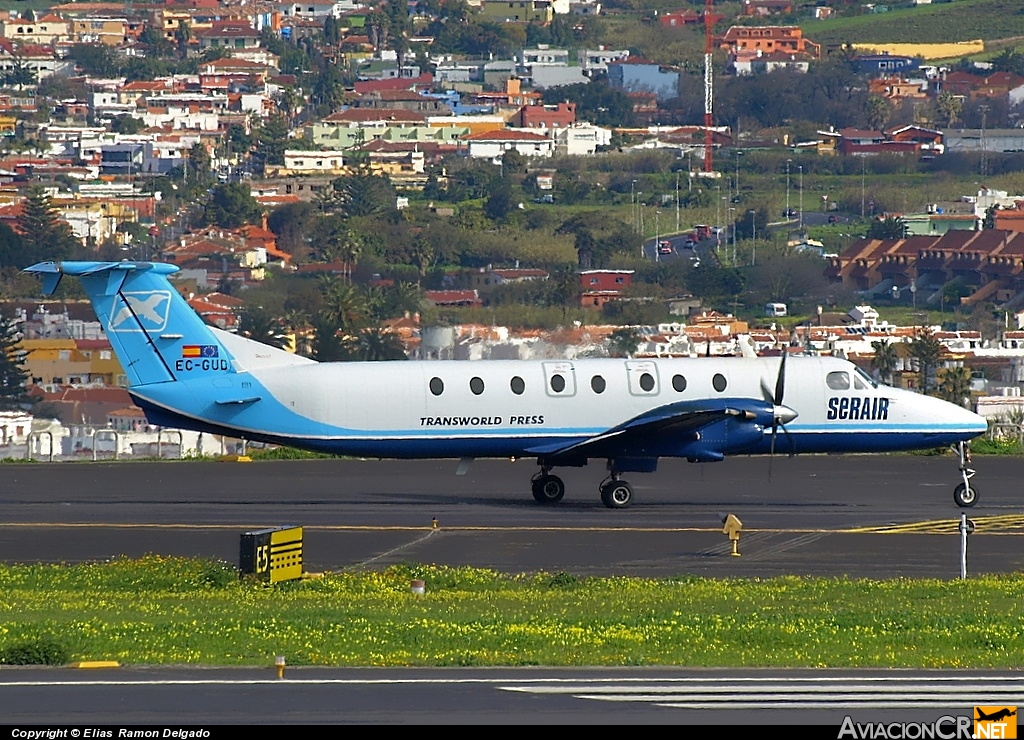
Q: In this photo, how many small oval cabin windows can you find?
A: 8